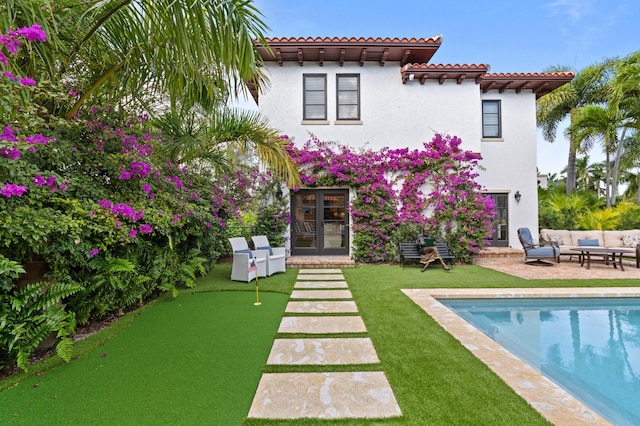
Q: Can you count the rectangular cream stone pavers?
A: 8